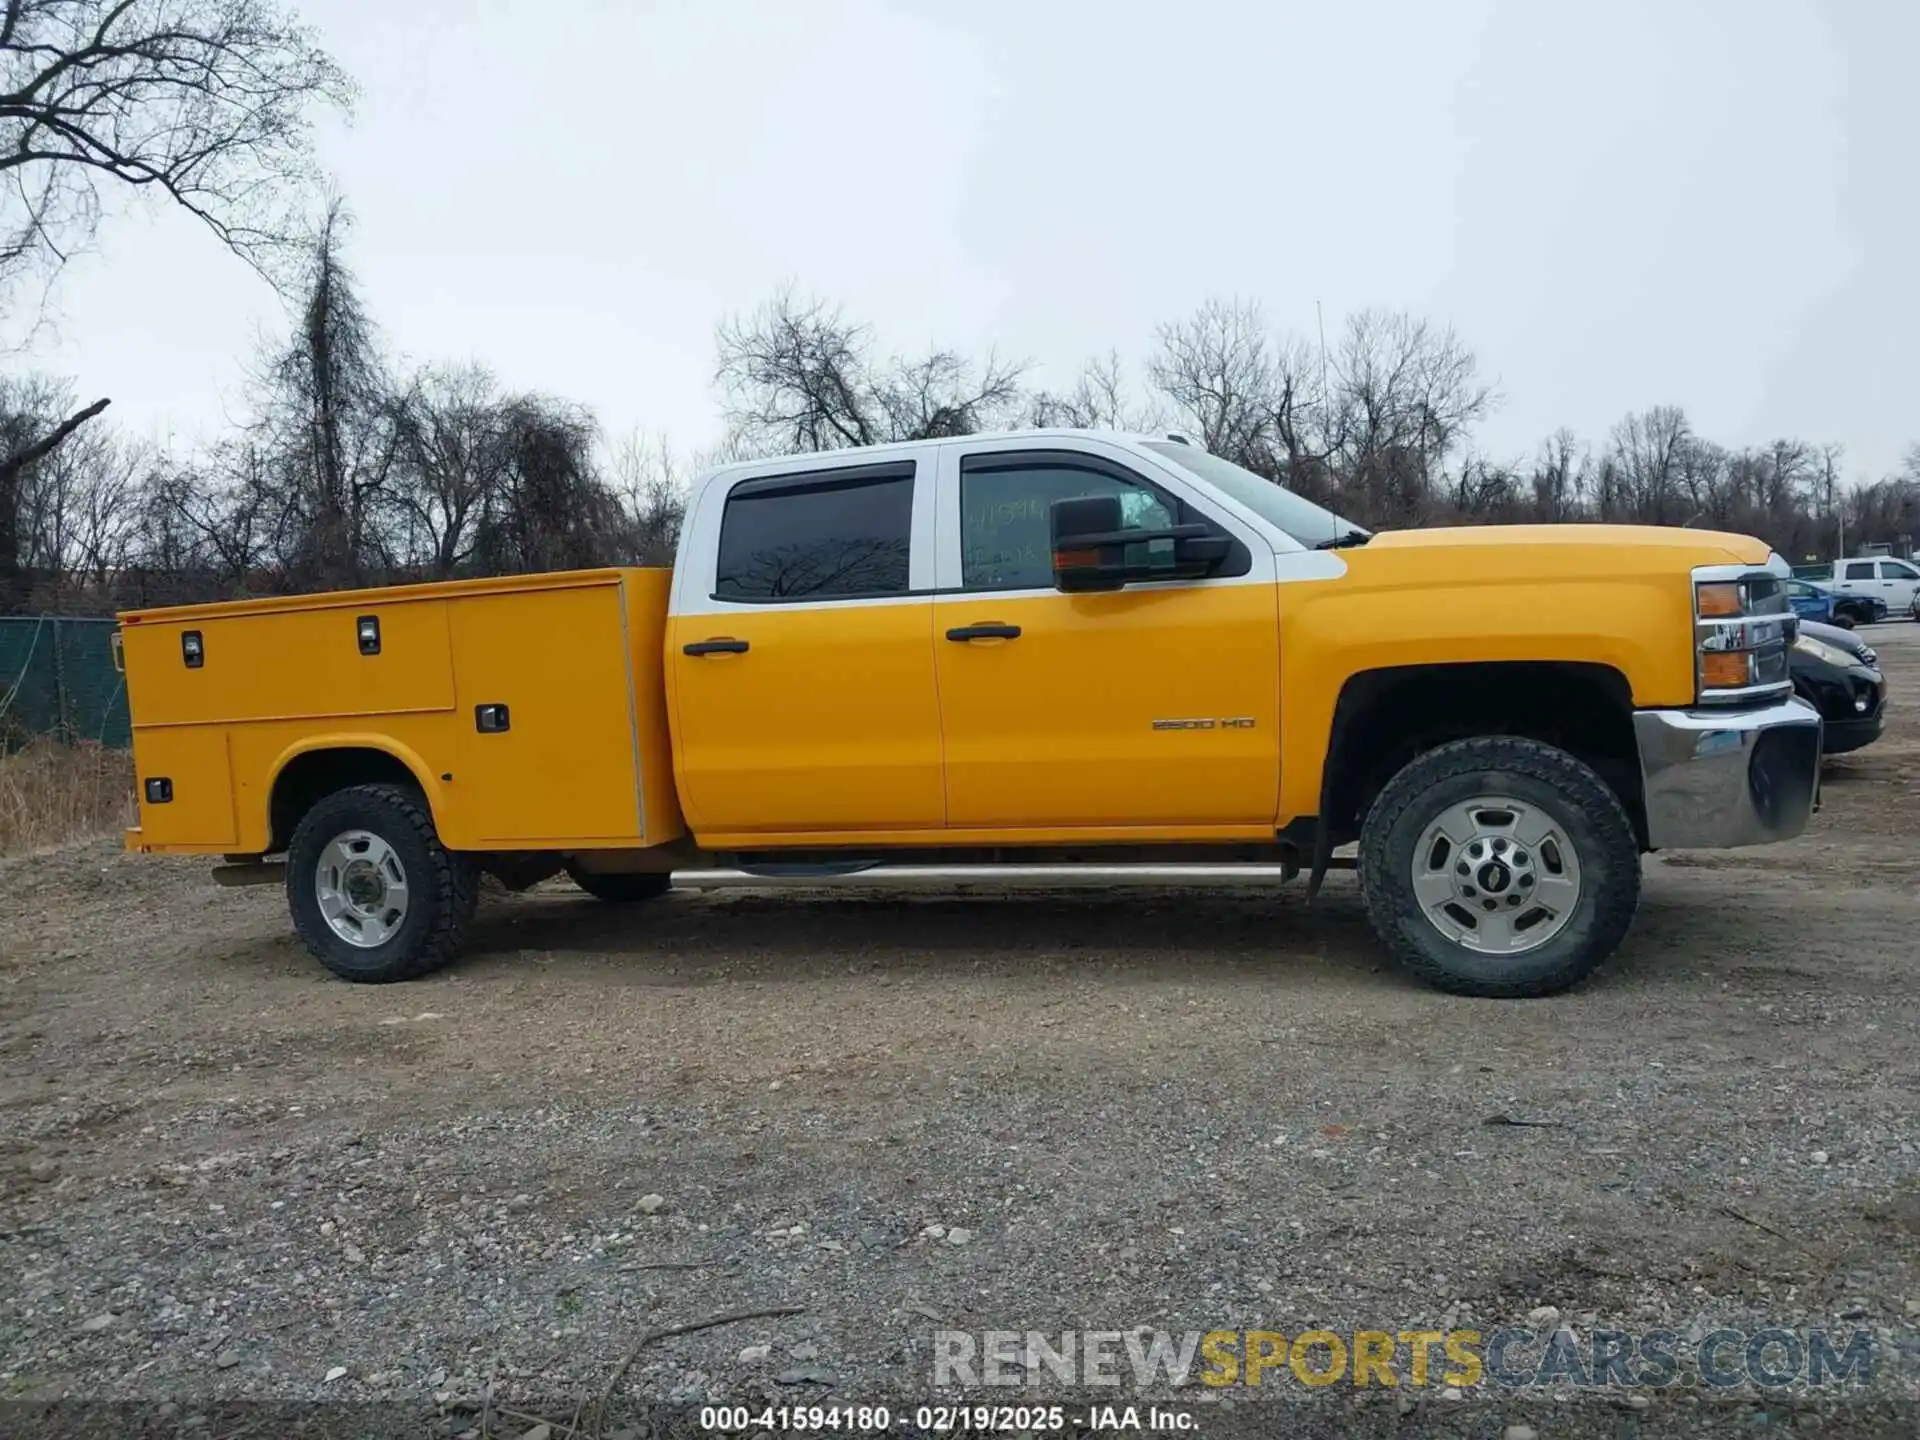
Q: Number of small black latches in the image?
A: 4